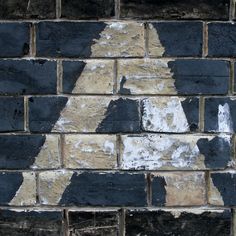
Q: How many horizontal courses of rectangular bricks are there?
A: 7